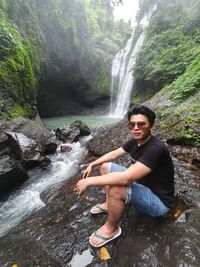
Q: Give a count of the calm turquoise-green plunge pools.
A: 1